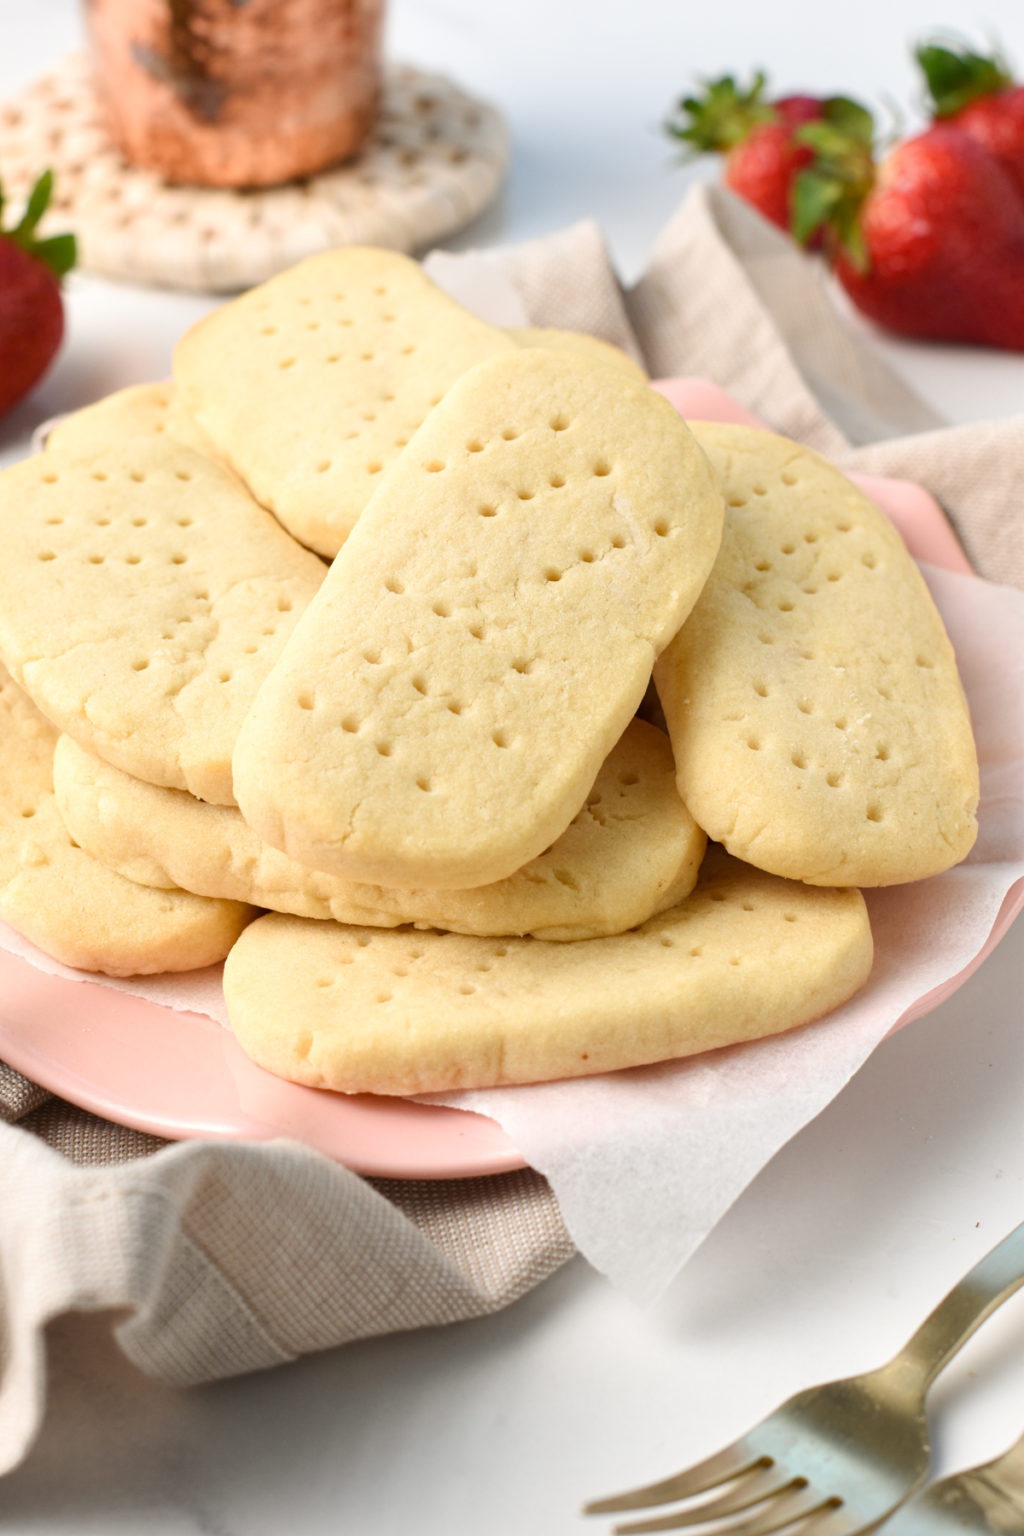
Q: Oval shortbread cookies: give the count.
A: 9